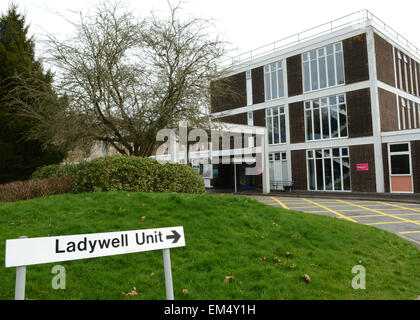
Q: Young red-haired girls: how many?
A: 0